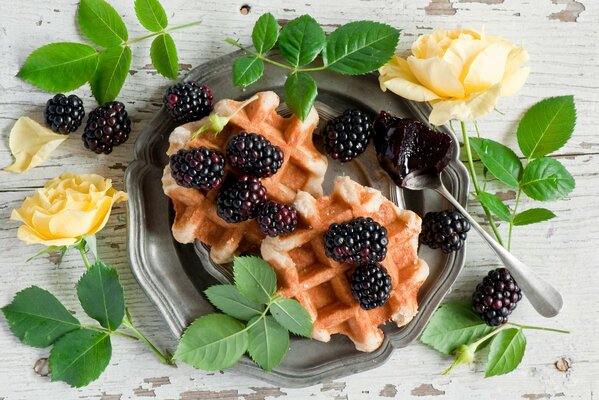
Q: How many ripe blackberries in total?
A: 12